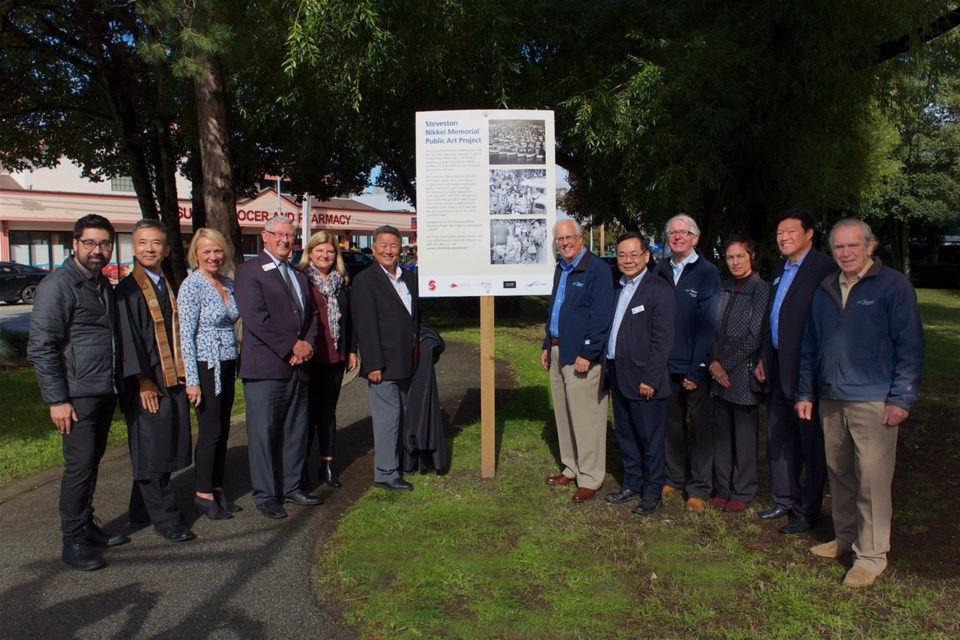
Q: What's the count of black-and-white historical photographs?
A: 3